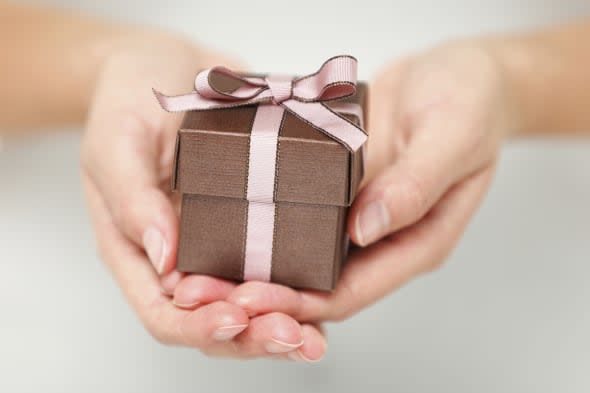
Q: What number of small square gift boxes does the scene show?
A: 1